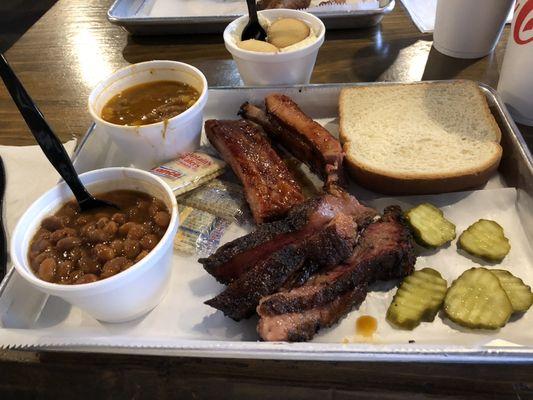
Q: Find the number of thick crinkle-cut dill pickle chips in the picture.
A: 5